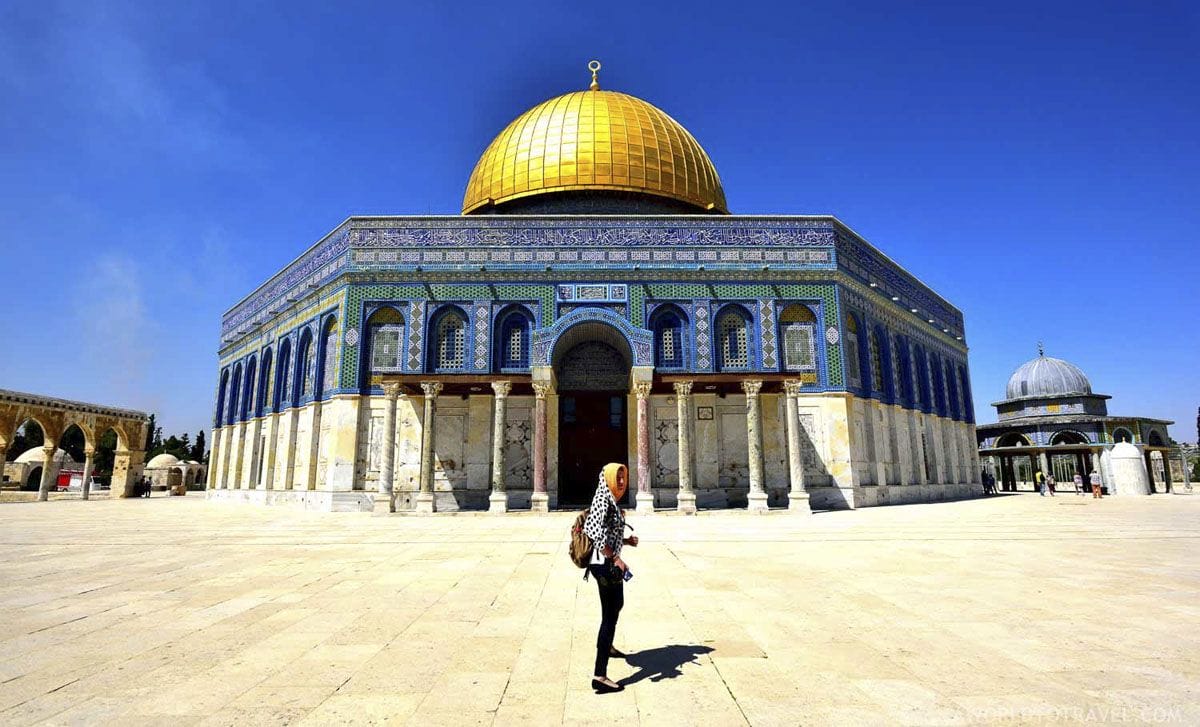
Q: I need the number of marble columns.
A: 8